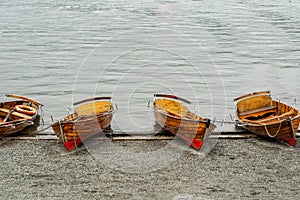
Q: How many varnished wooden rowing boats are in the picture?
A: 4